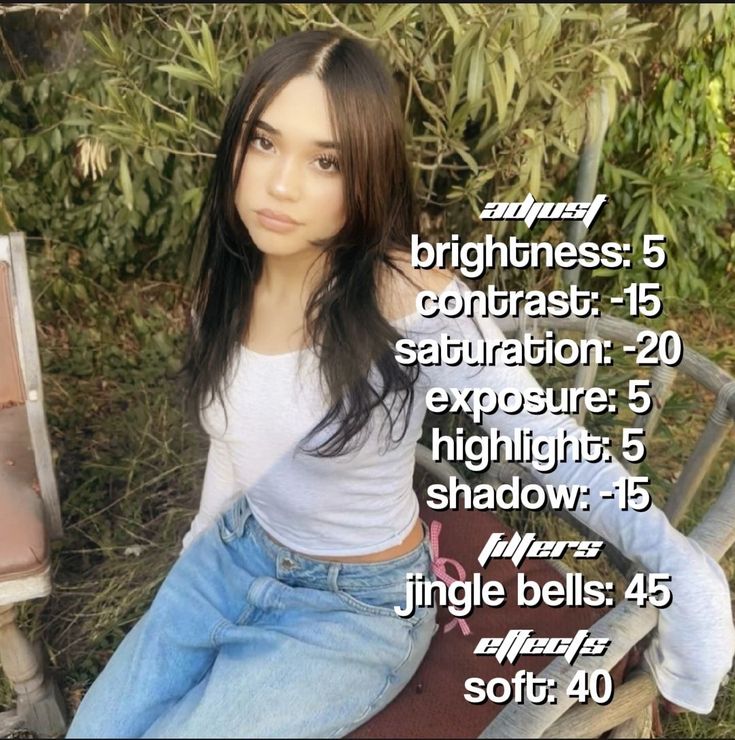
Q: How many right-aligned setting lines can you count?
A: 8